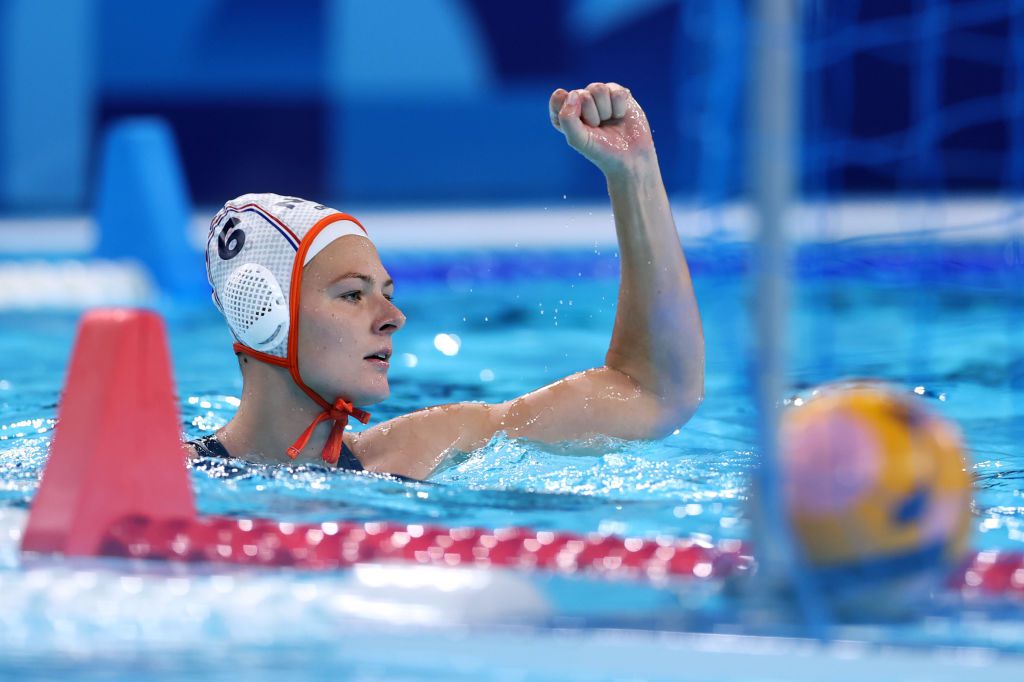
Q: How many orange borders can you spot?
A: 1